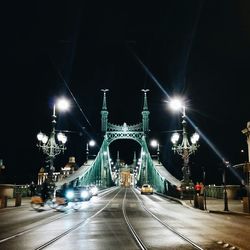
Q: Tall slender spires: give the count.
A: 2